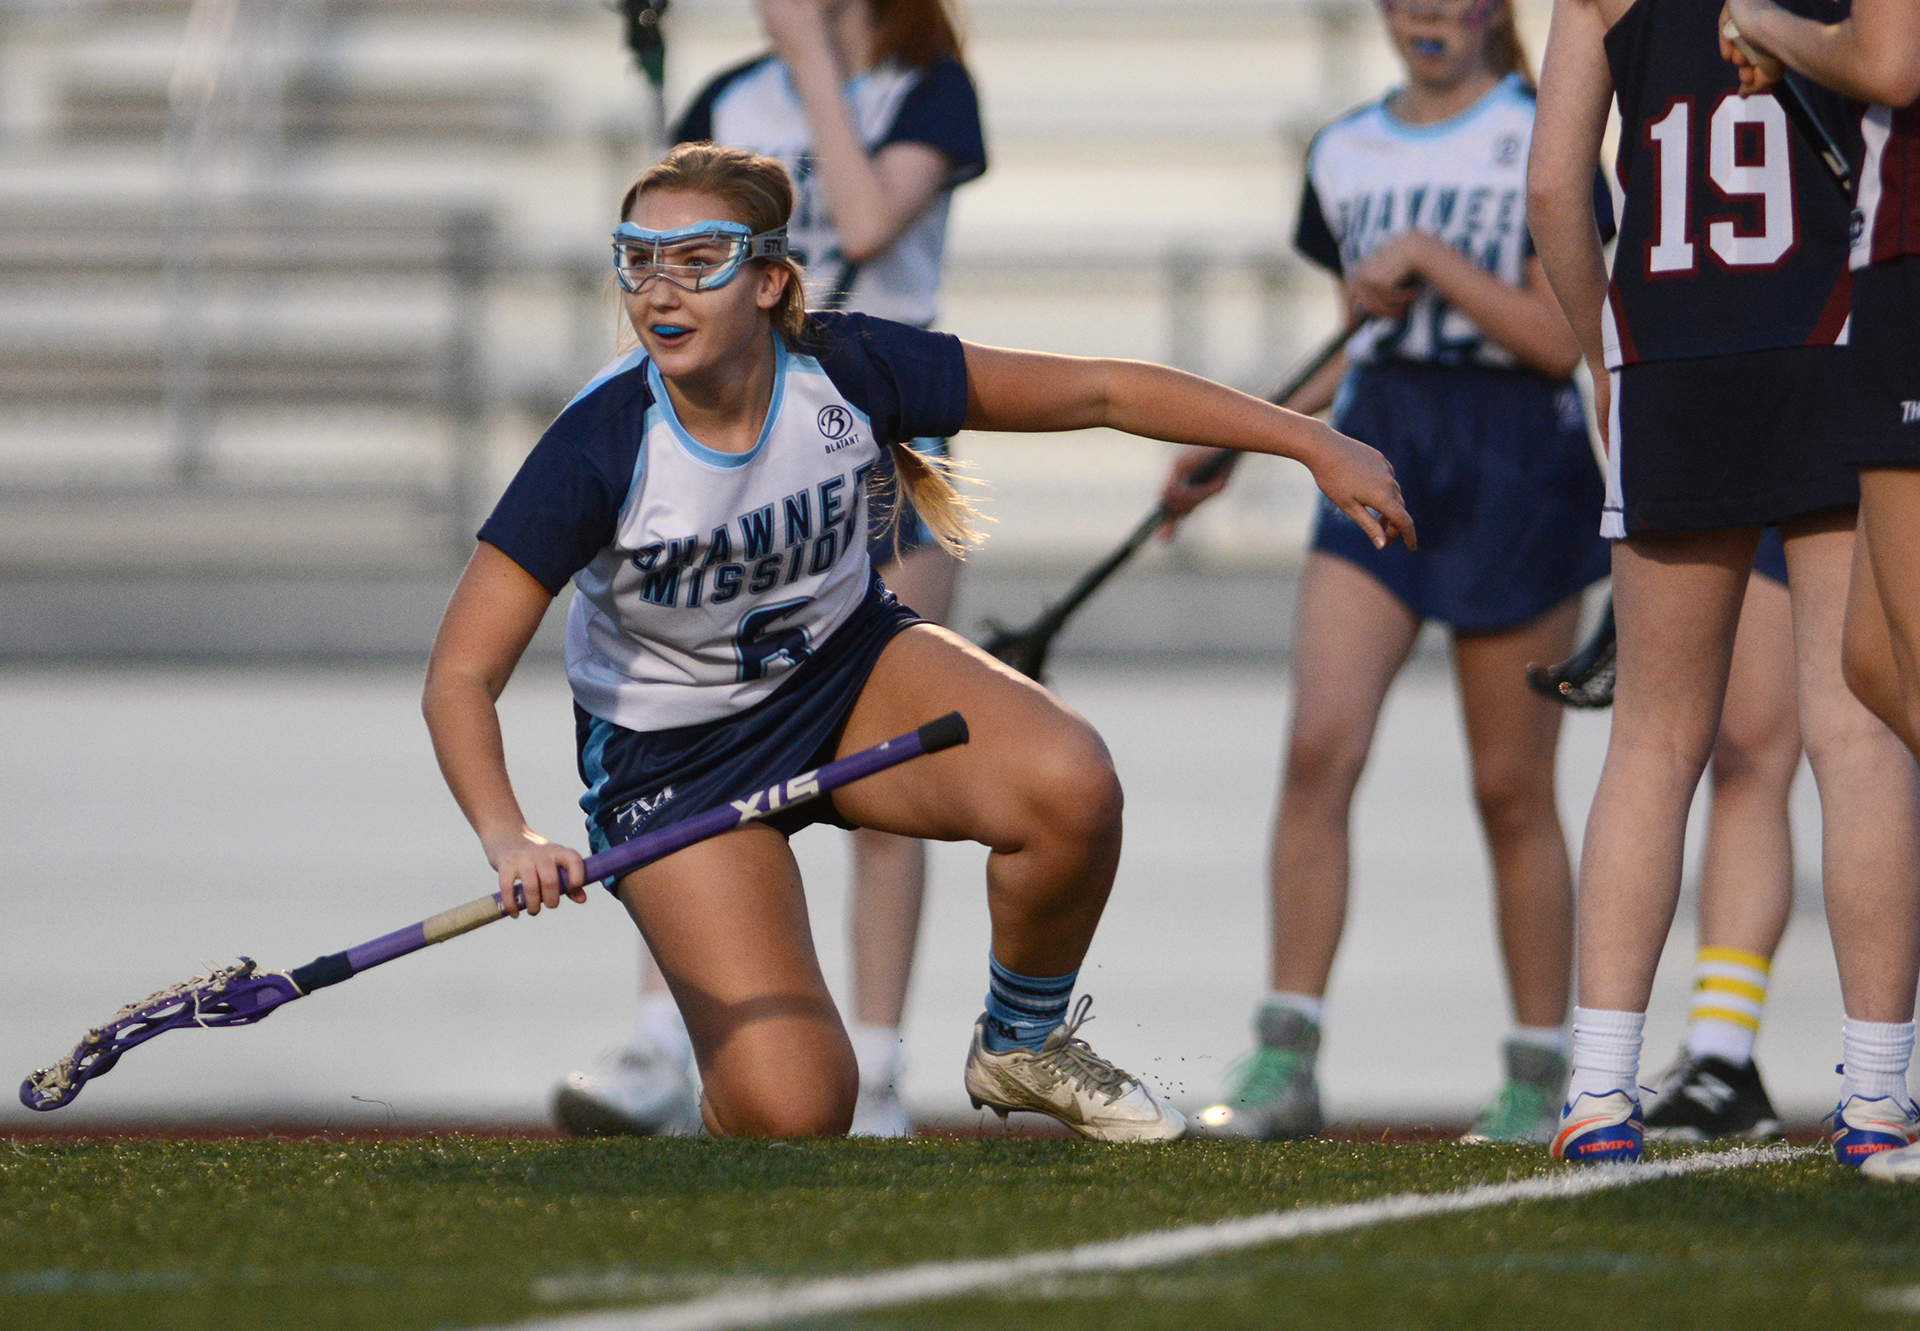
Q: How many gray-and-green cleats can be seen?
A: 2